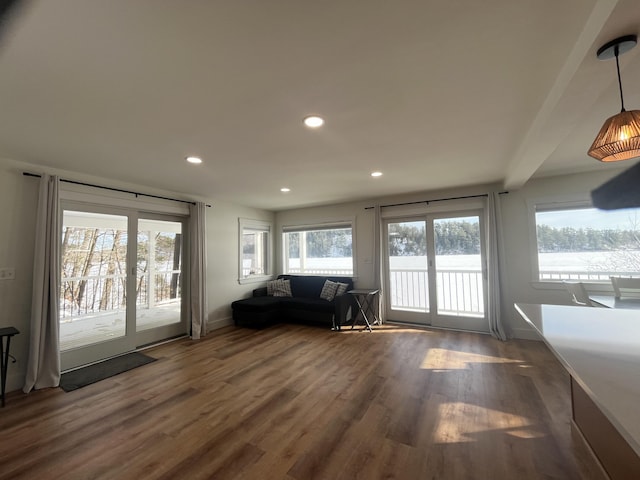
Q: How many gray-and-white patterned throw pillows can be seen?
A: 4